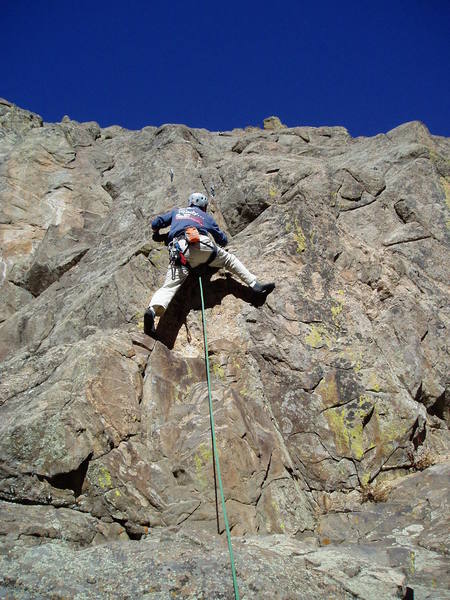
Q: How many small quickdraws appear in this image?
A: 2